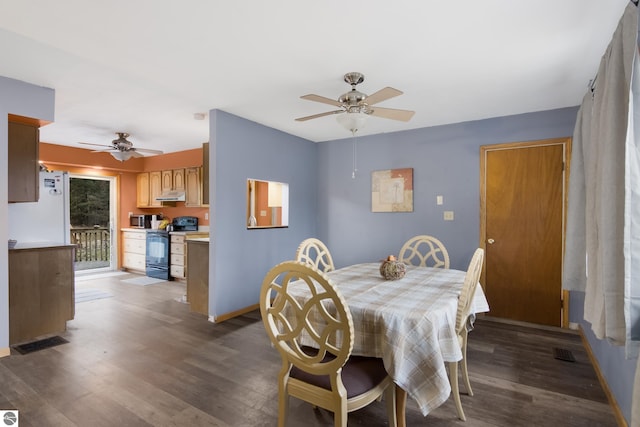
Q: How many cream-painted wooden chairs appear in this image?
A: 4